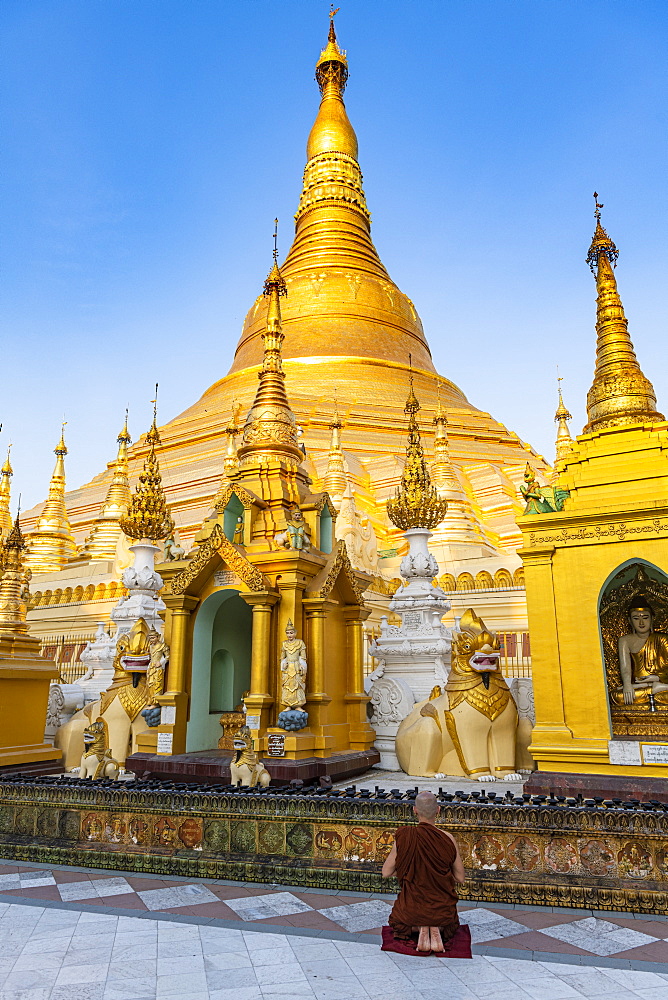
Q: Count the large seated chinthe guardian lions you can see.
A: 2